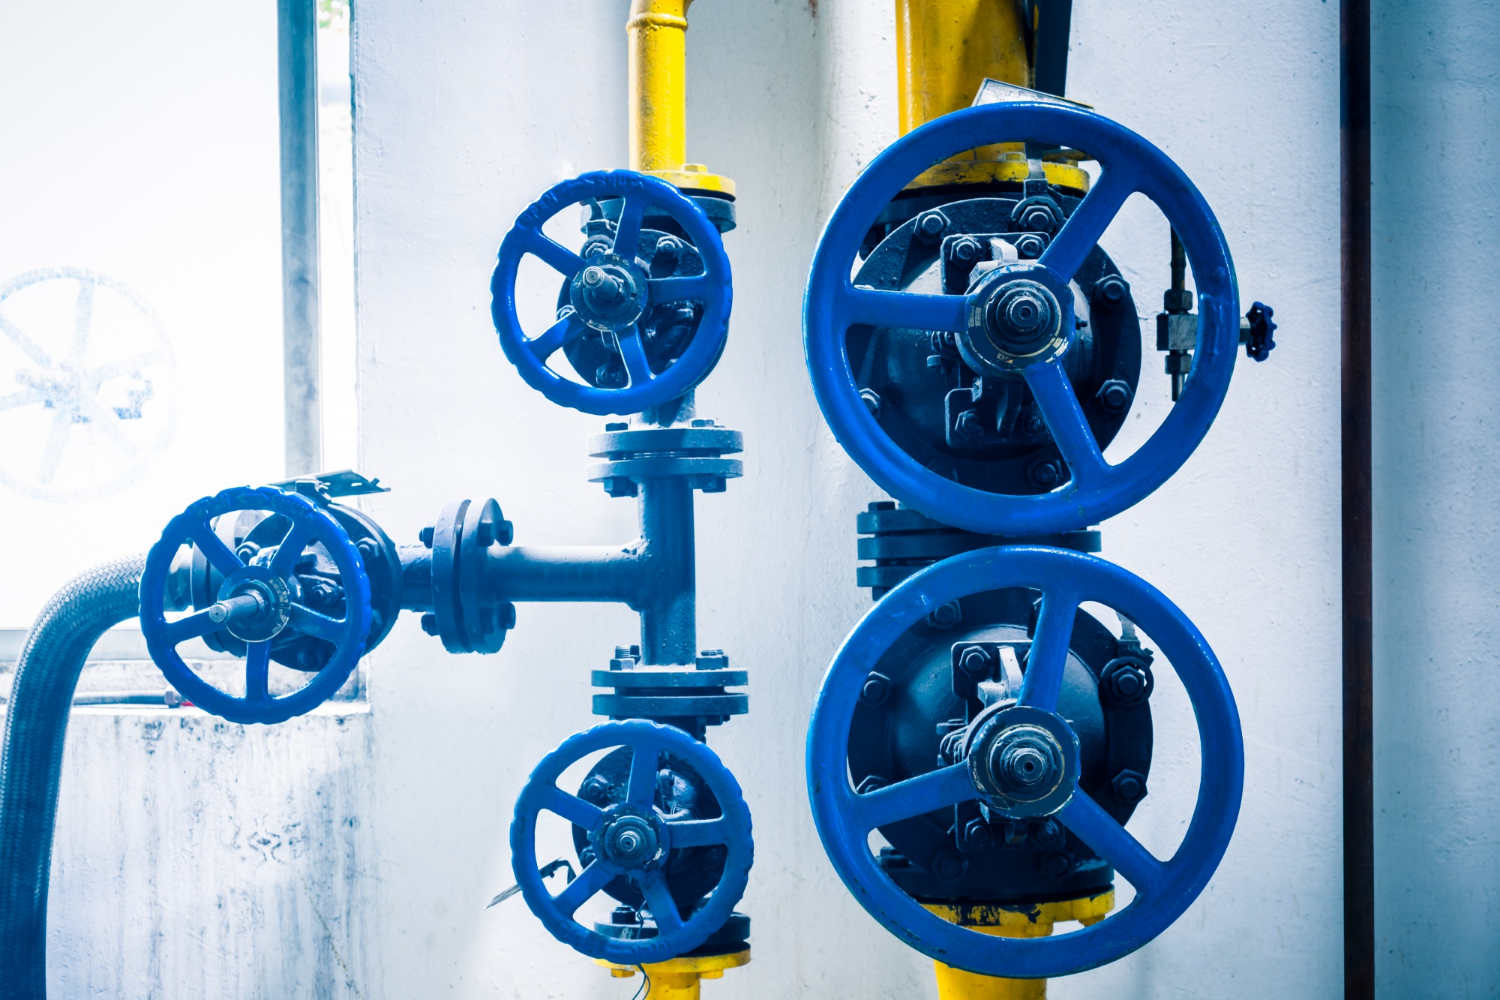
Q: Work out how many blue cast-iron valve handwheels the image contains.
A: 5